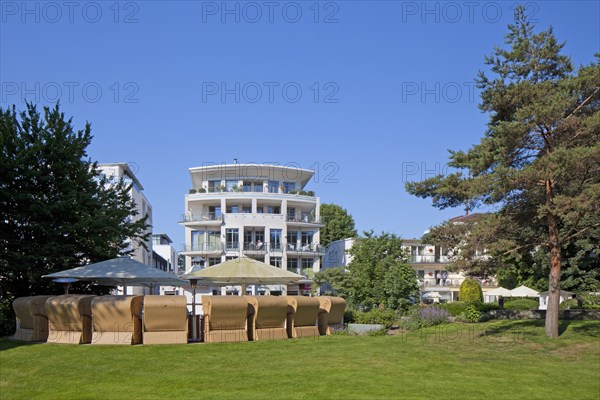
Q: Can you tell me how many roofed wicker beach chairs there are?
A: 8